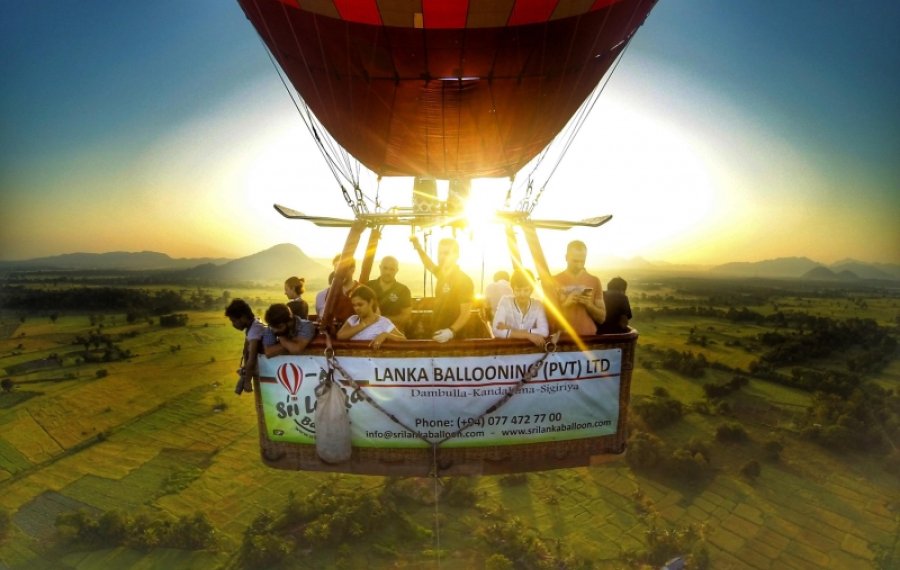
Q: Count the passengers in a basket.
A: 12